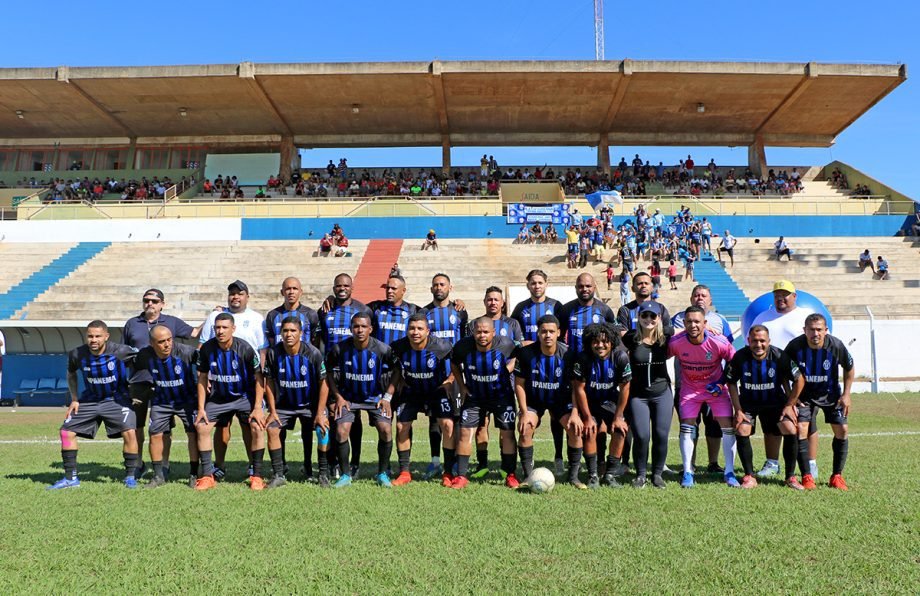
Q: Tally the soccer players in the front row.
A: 12